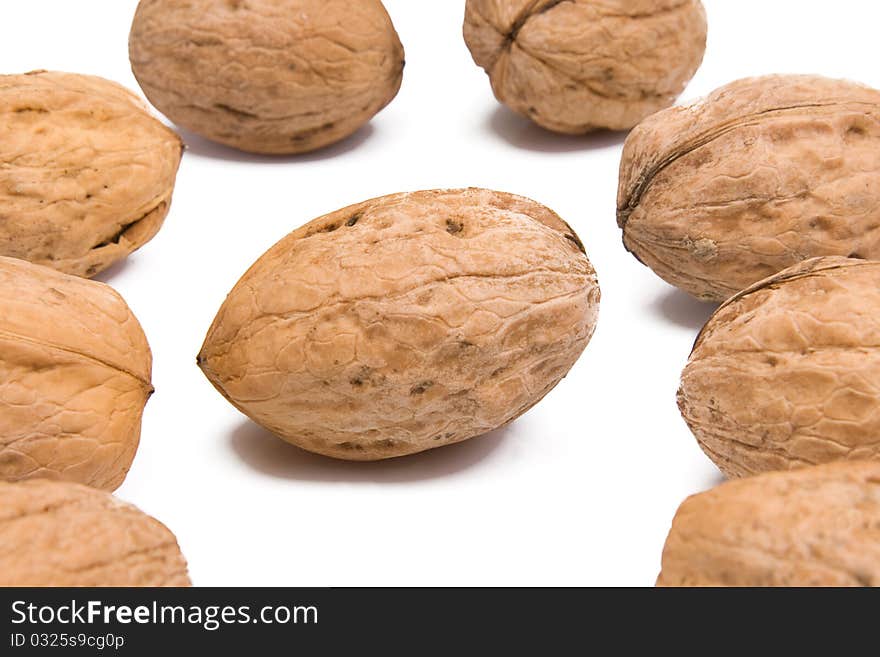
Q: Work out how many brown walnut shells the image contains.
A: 9